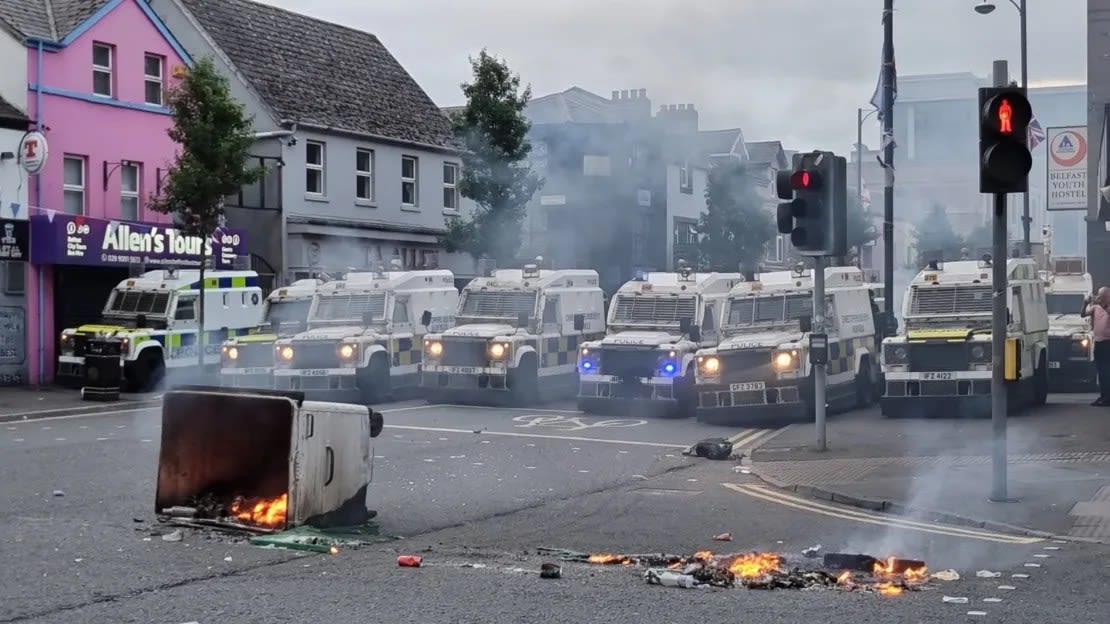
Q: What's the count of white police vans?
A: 8